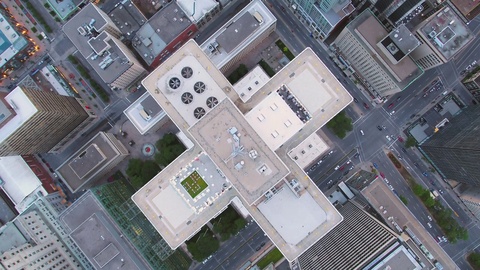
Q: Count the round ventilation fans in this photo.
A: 6